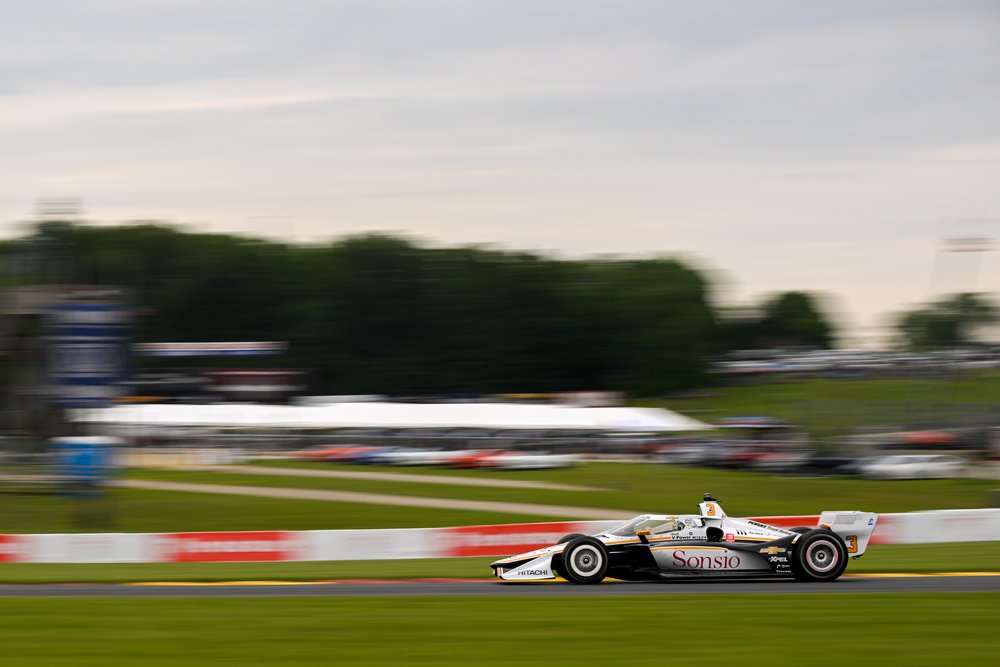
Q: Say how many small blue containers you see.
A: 1